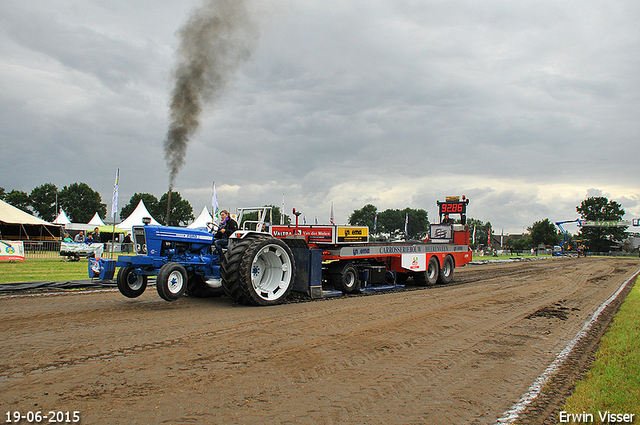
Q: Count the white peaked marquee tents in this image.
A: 4